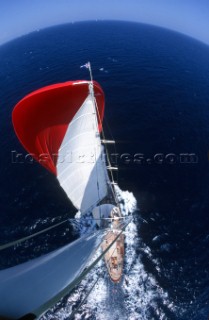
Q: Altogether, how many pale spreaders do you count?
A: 3